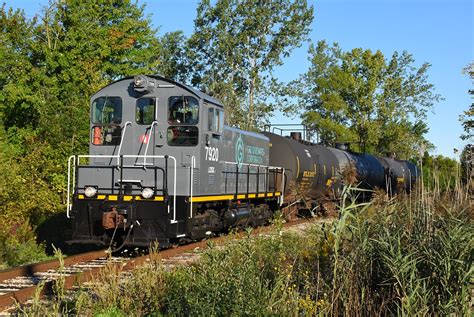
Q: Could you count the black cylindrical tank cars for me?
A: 3